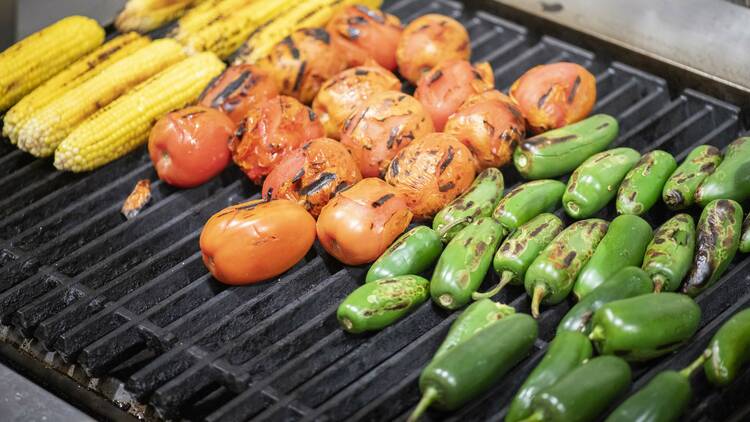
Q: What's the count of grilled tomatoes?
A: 15